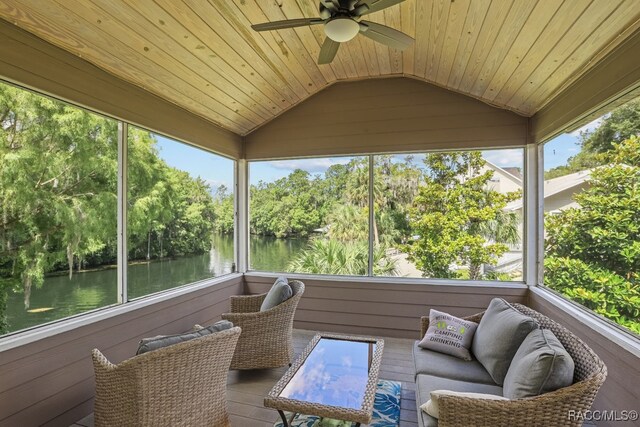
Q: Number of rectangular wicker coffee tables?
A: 1